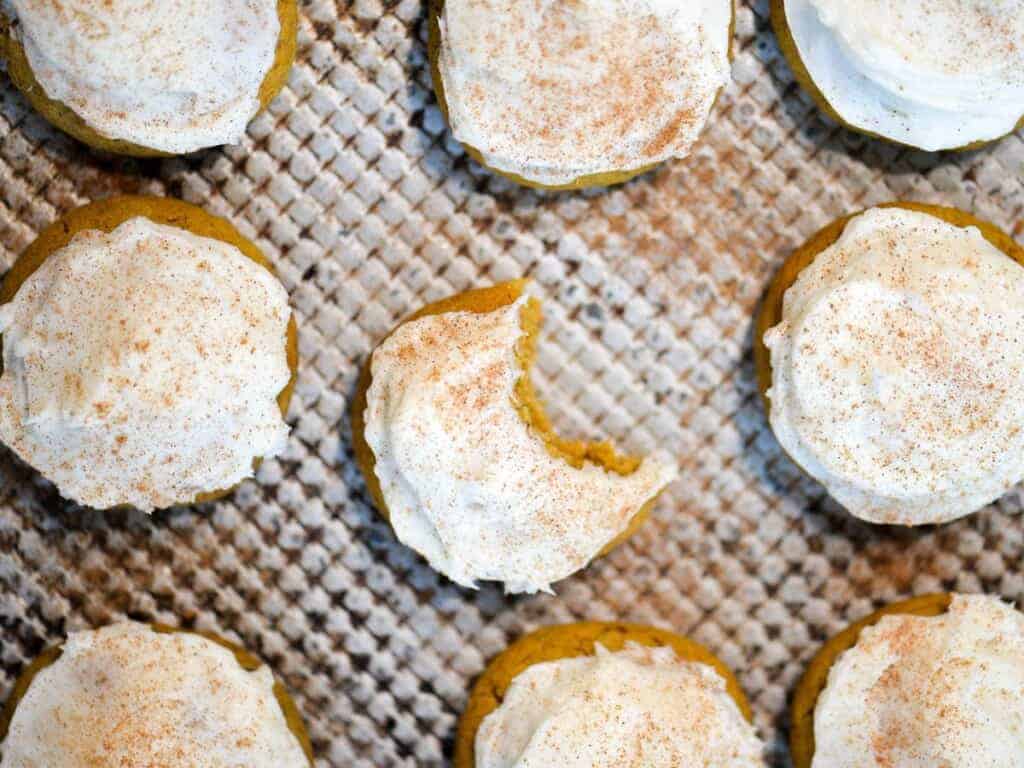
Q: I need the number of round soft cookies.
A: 9